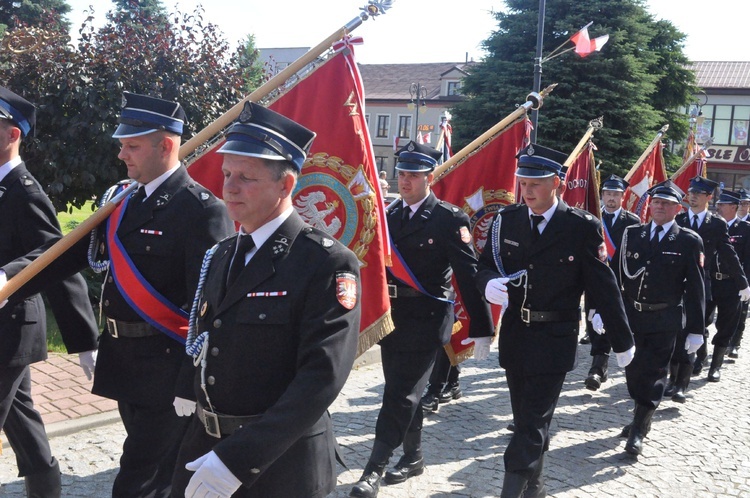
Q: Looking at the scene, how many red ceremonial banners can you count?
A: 5